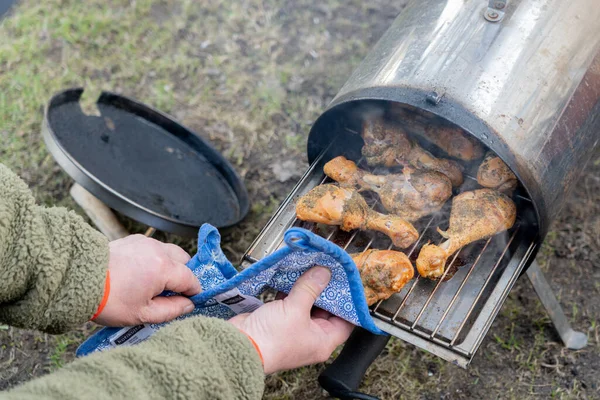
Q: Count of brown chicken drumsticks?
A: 7